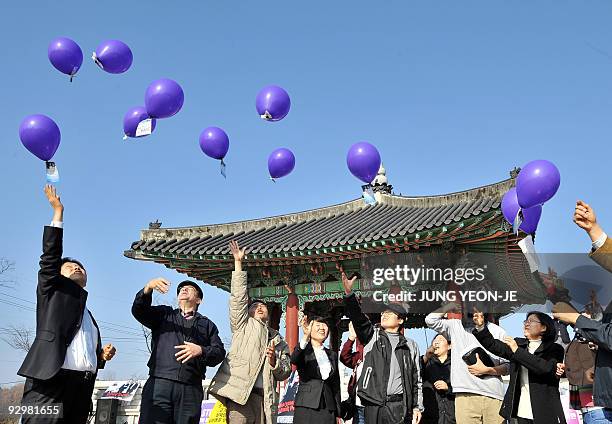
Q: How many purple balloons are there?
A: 11